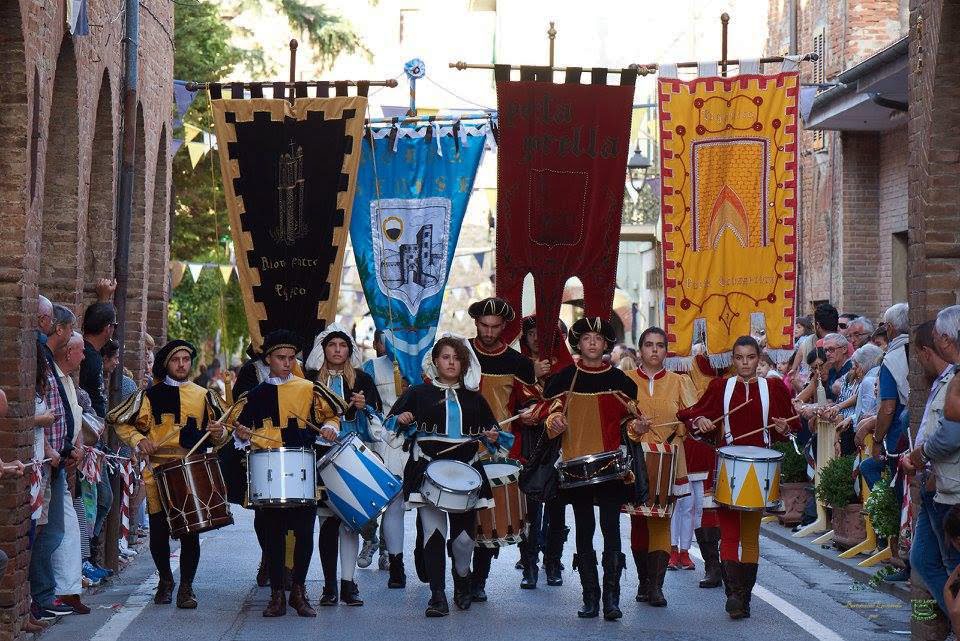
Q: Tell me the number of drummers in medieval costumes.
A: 8